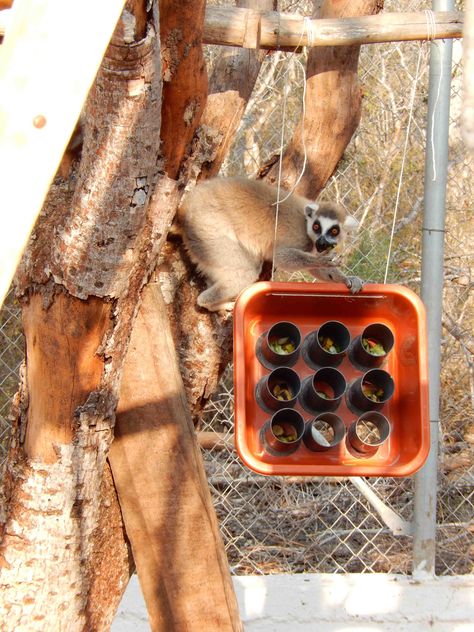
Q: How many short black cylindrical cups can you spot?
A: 9